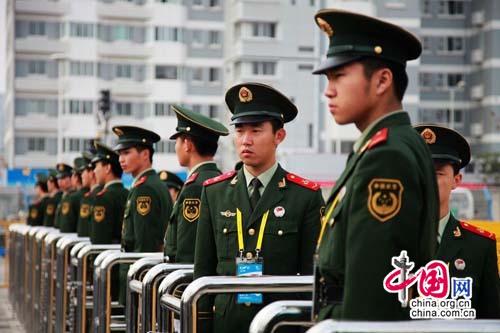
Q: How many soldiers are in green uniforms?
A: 12